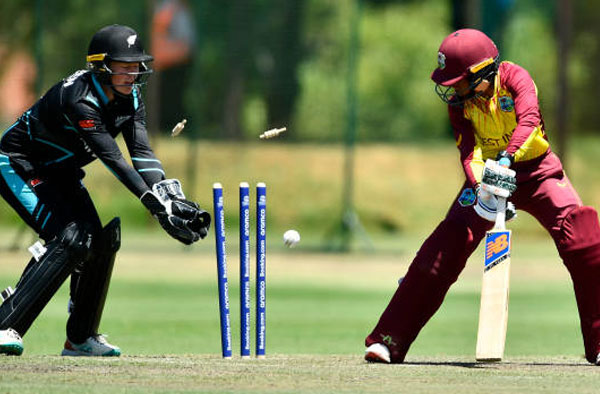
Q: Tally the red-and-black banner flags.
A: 0